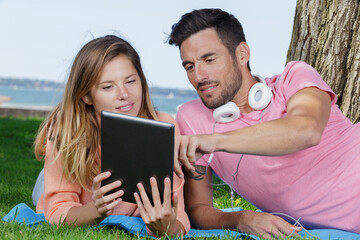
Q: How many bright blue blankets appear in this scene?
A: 1